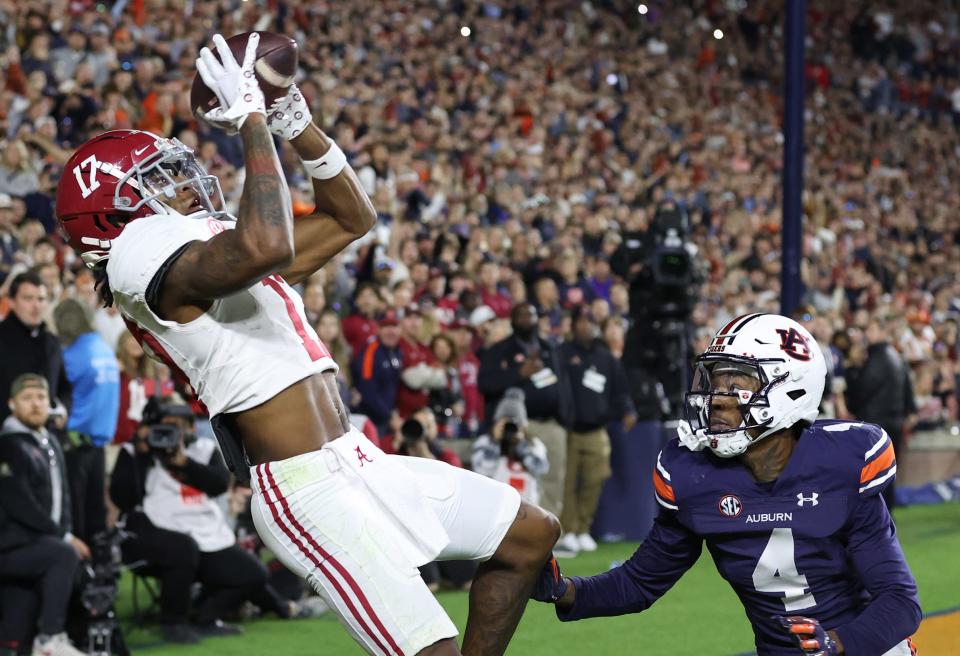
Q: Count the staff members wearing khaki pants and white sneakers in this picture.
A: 1